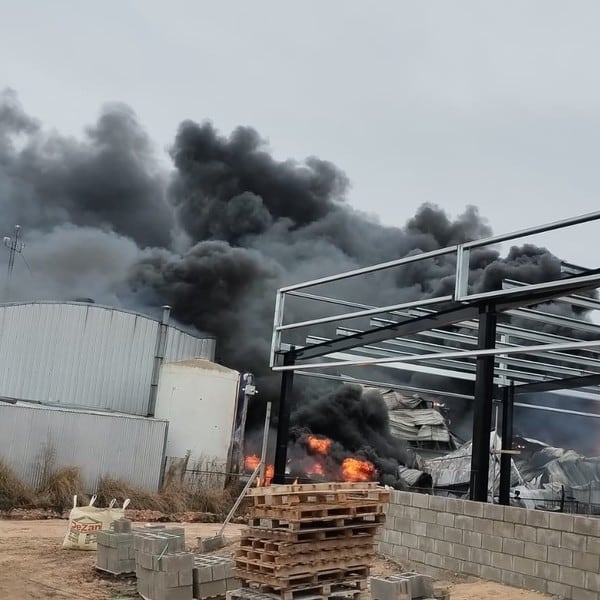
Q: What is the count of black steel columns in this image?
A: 3